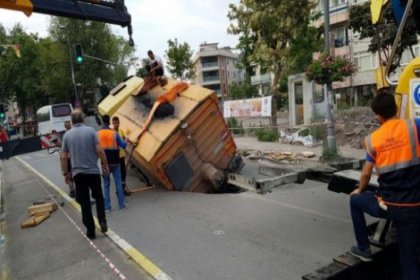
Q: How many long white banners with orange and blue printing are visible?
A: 1